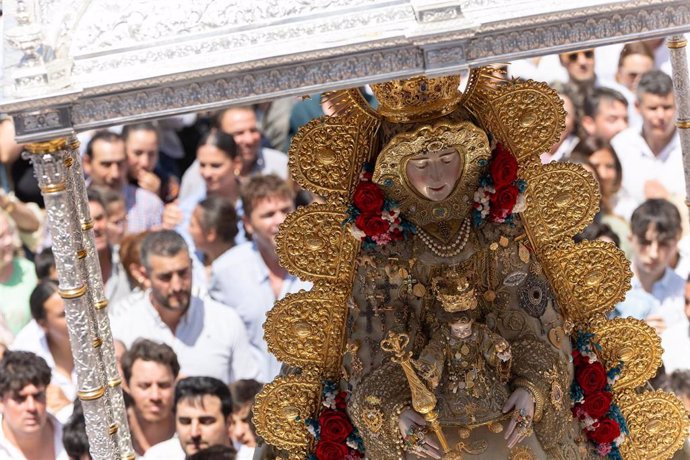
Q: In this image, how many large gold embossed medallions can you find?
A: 9